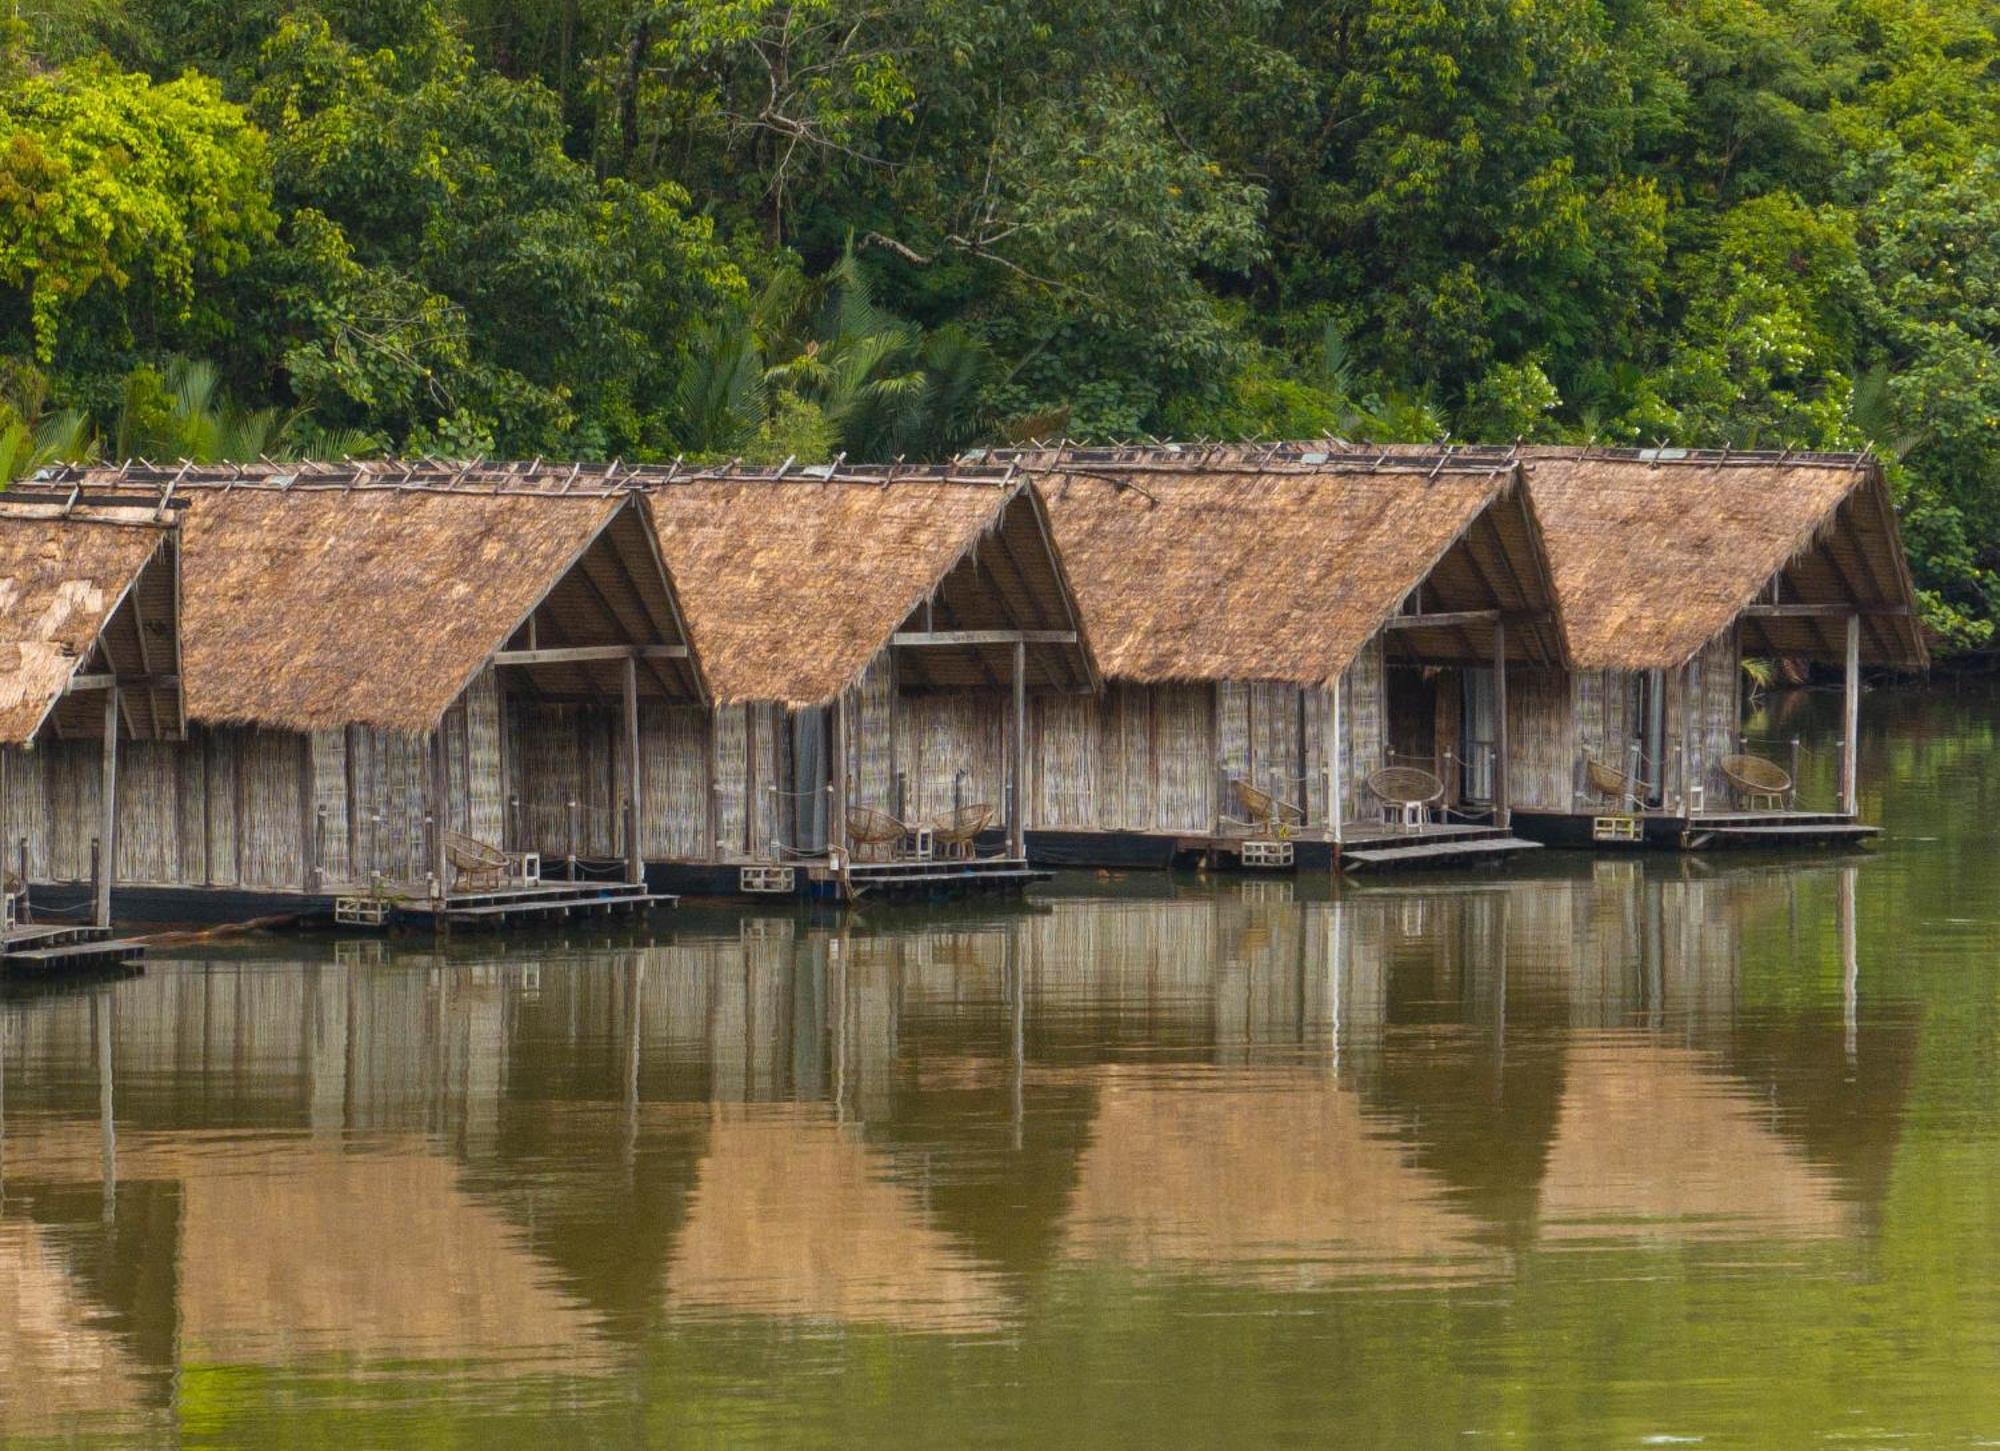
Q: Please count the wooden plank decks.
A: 5